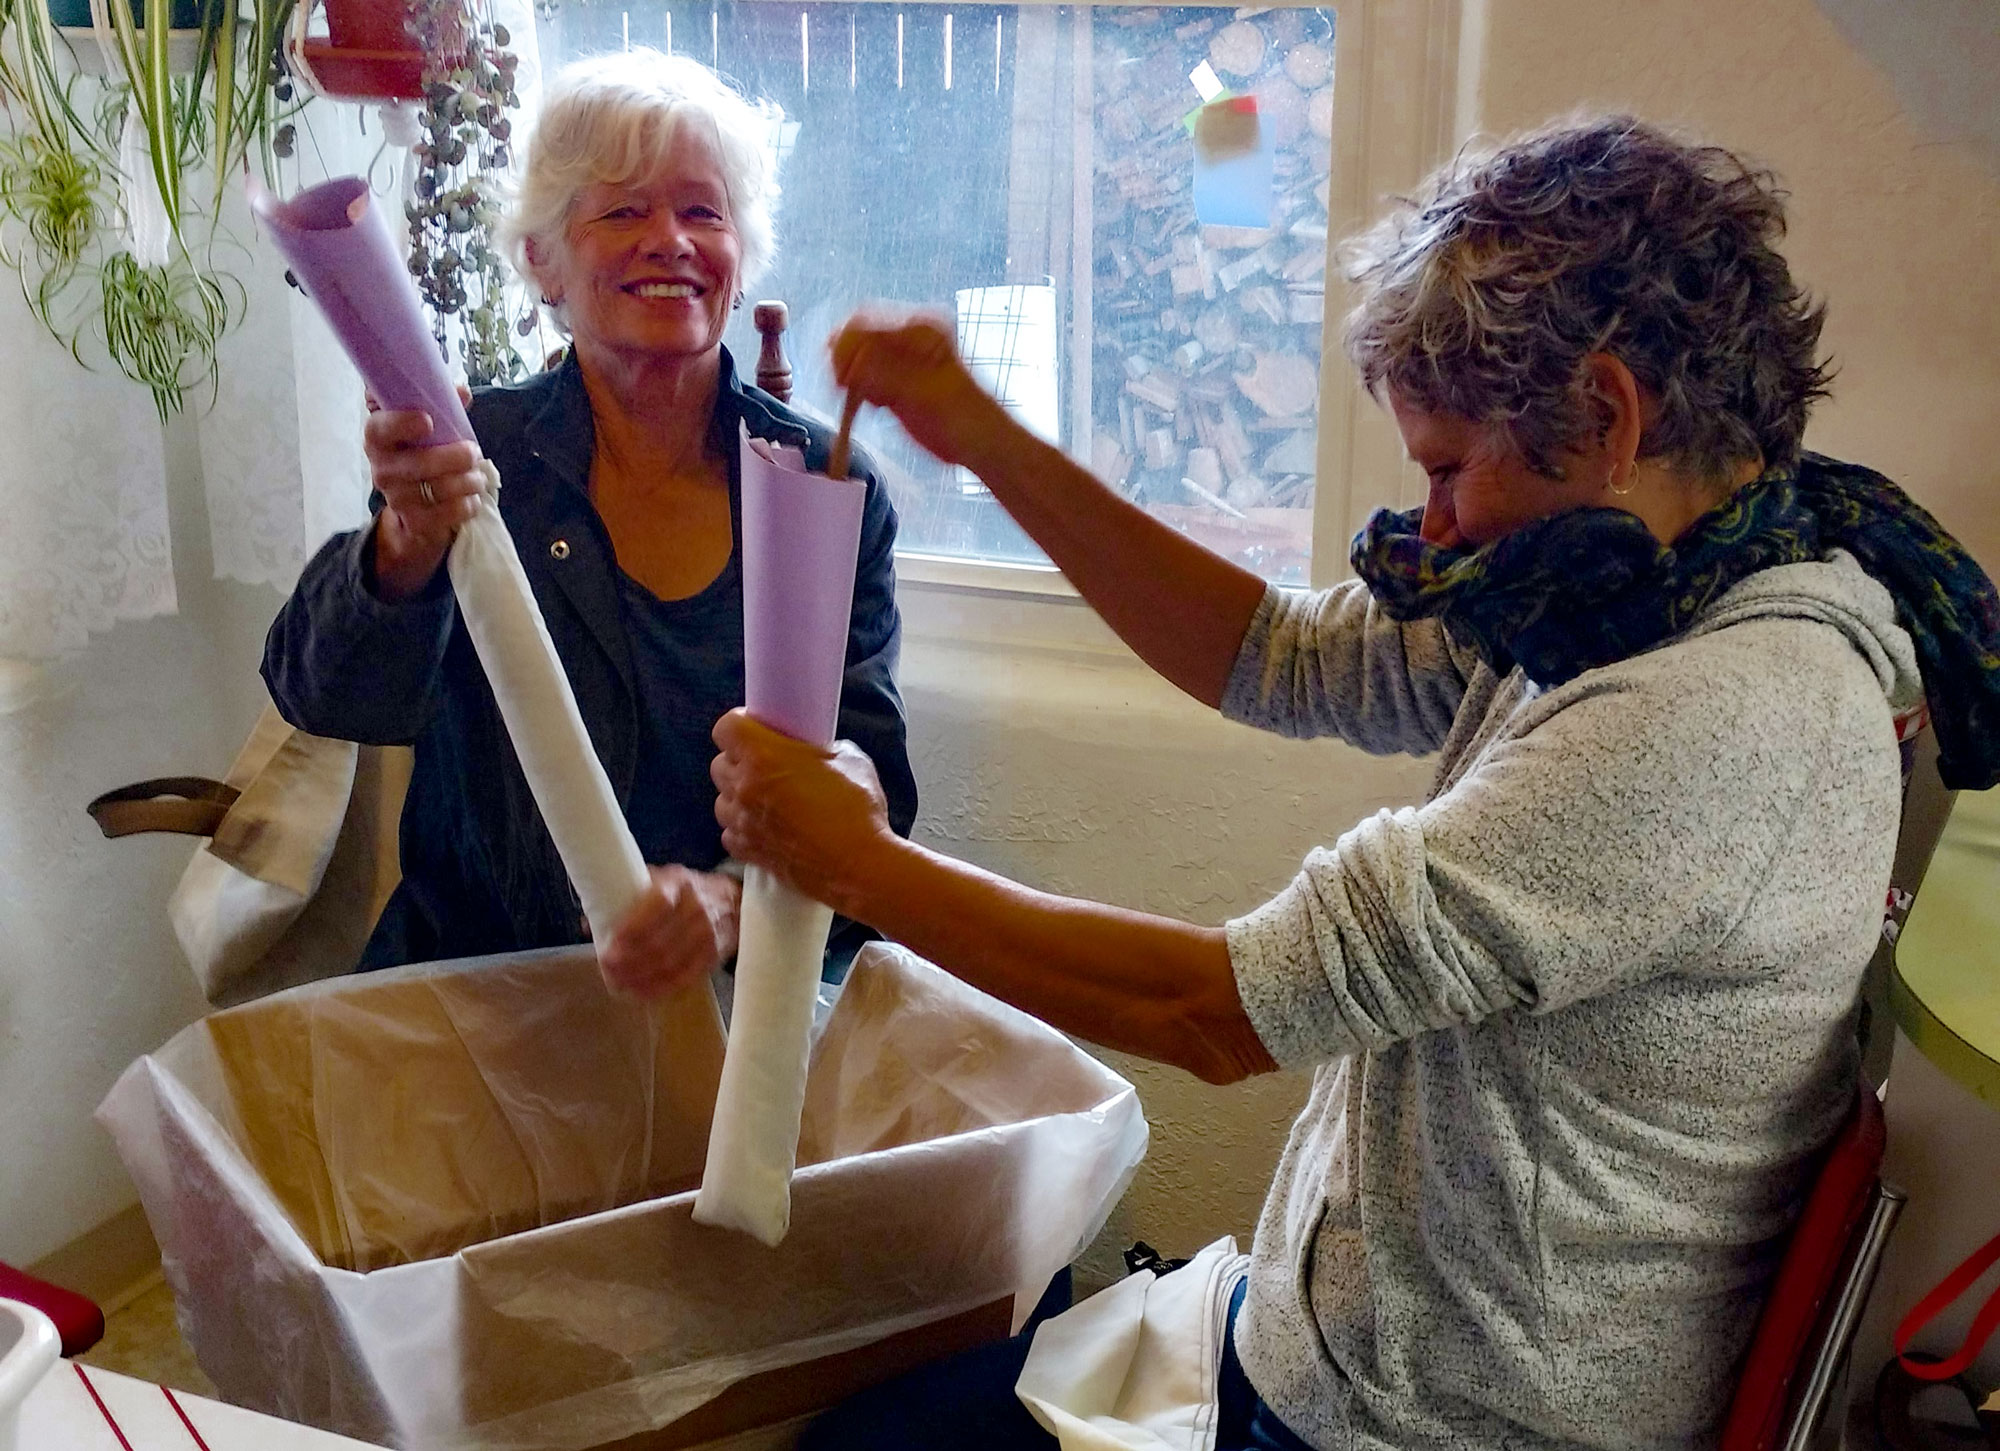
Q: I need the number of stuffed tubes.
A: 2